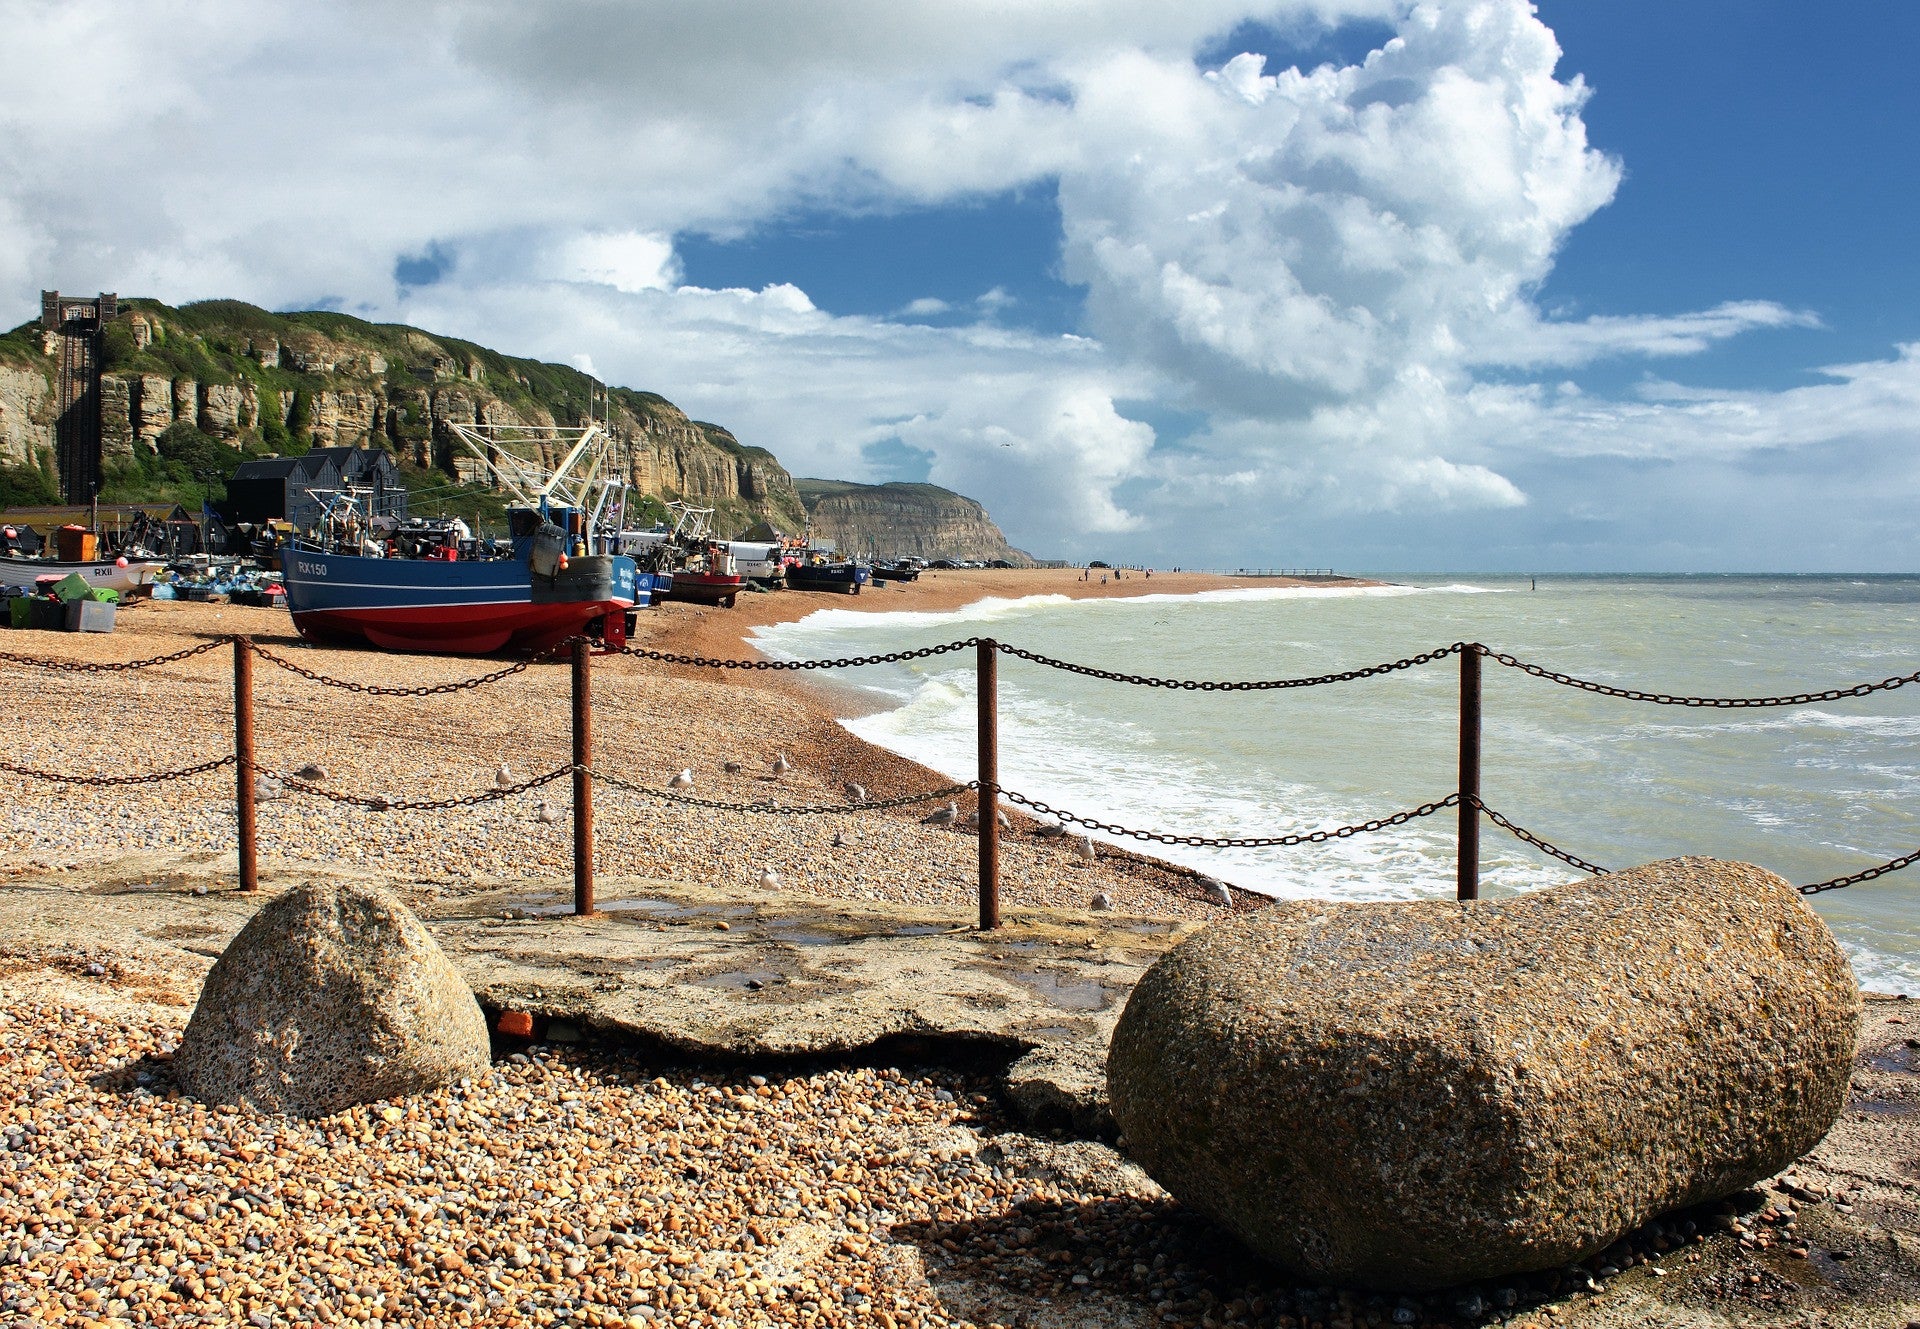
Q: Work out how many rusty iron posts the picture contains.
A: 4